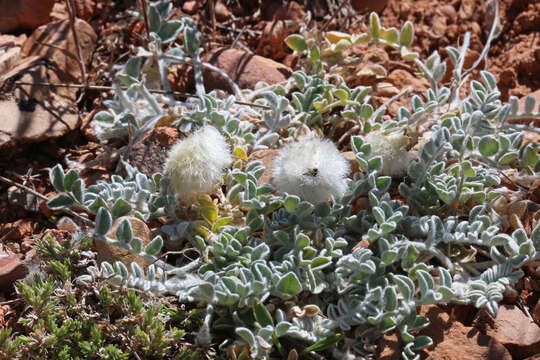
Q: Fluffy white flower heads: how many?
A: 3